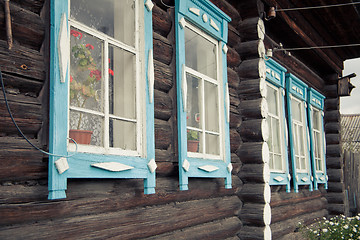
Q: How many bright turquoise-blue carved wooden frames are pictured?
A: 5